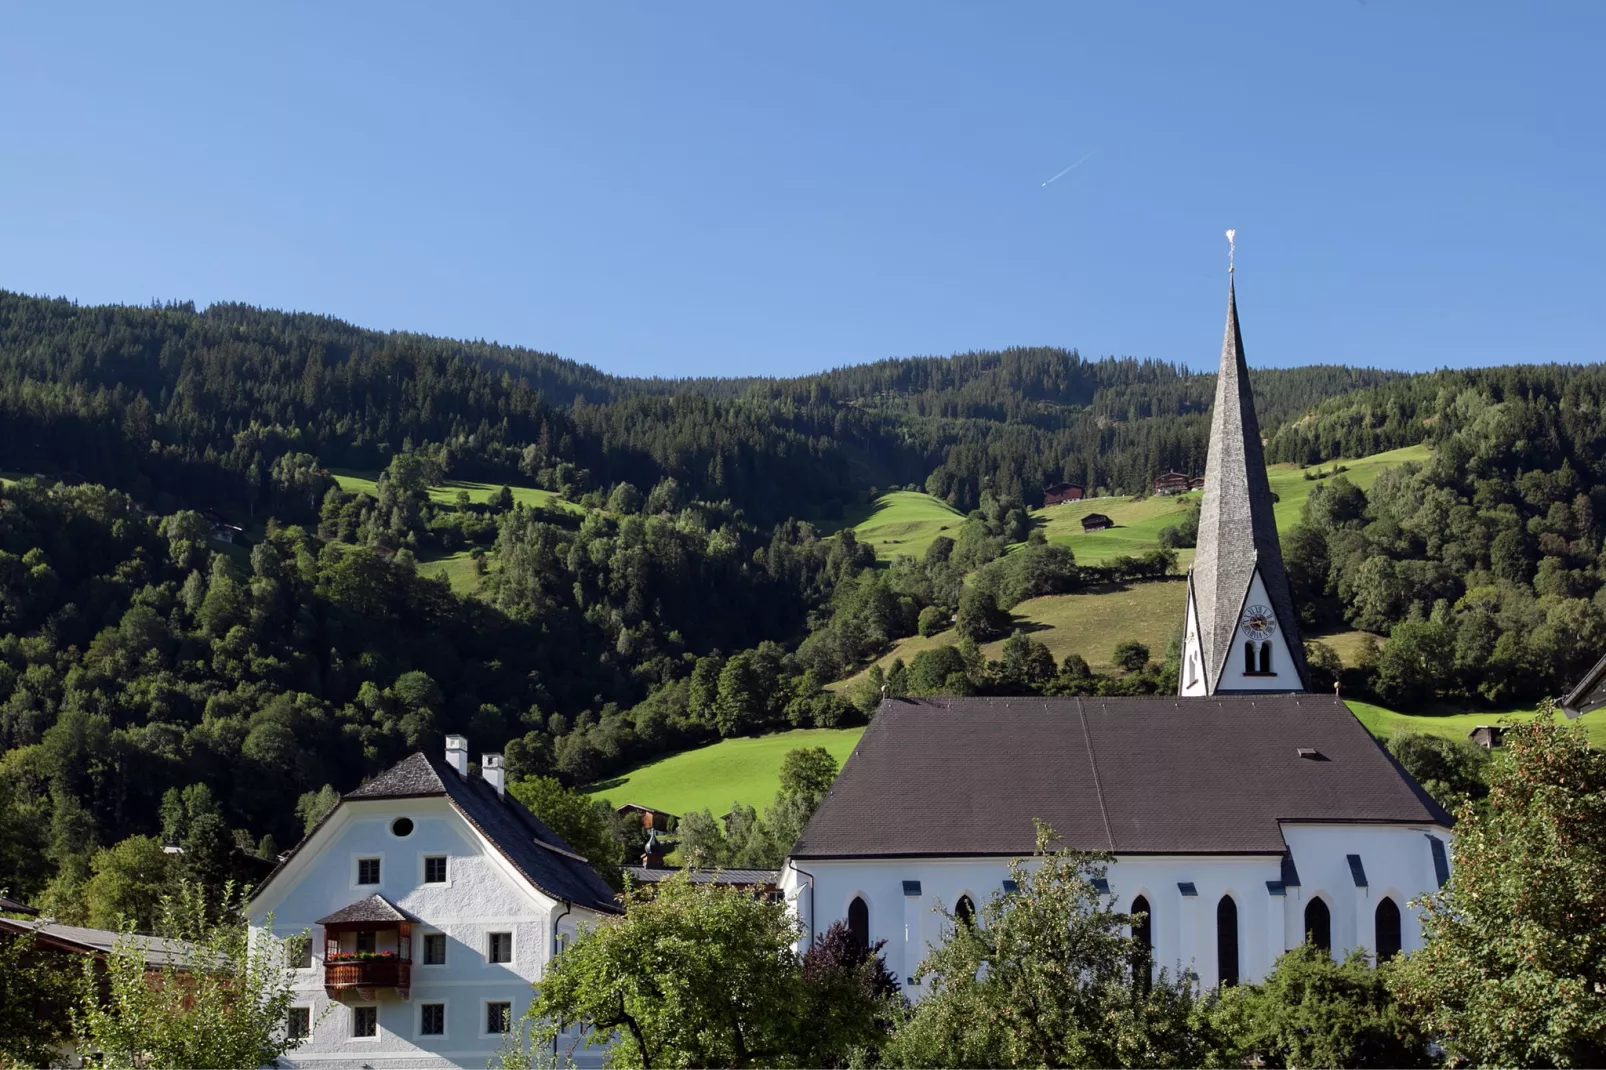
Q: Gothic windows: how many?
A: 6